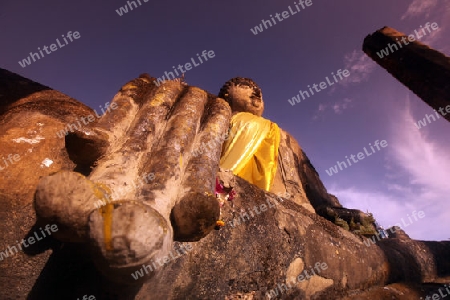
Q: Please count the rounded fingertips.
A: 4